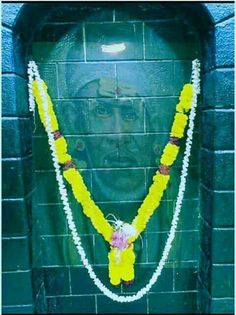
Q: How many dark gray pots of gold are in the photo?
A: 0